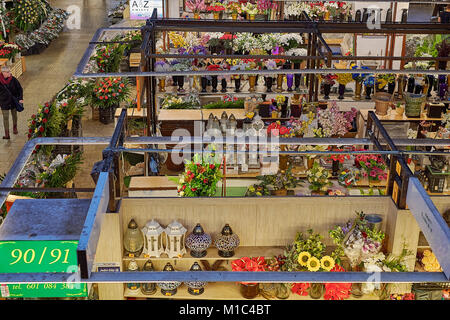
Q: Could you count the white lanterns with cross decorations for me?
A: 2